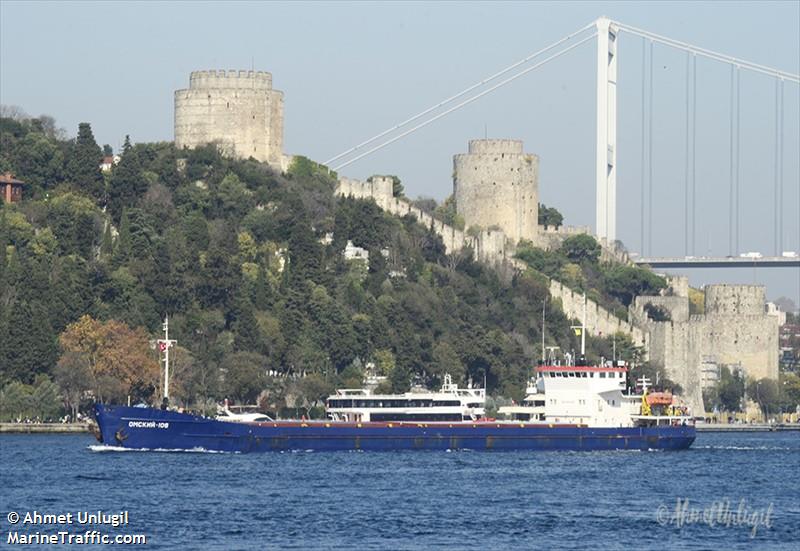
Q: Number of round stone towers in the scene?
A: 3